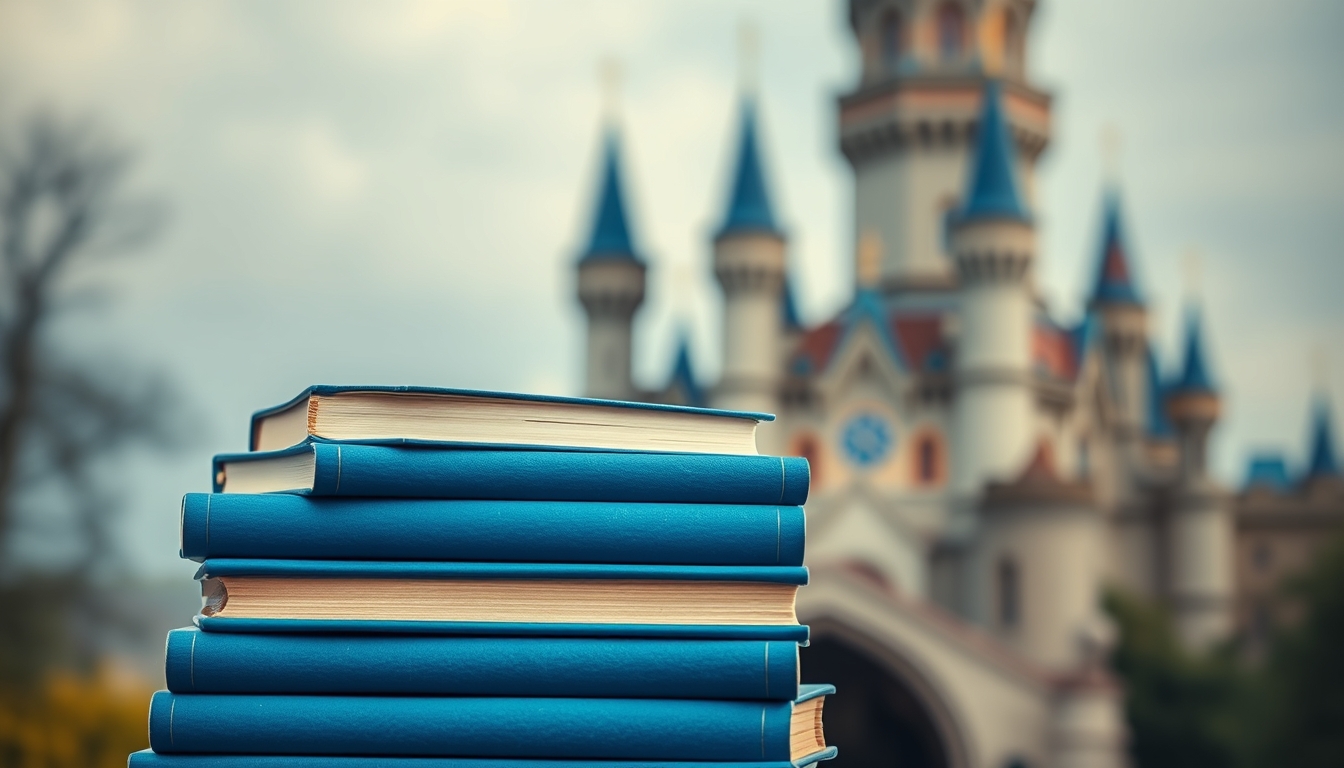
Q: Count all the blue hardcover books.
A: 7